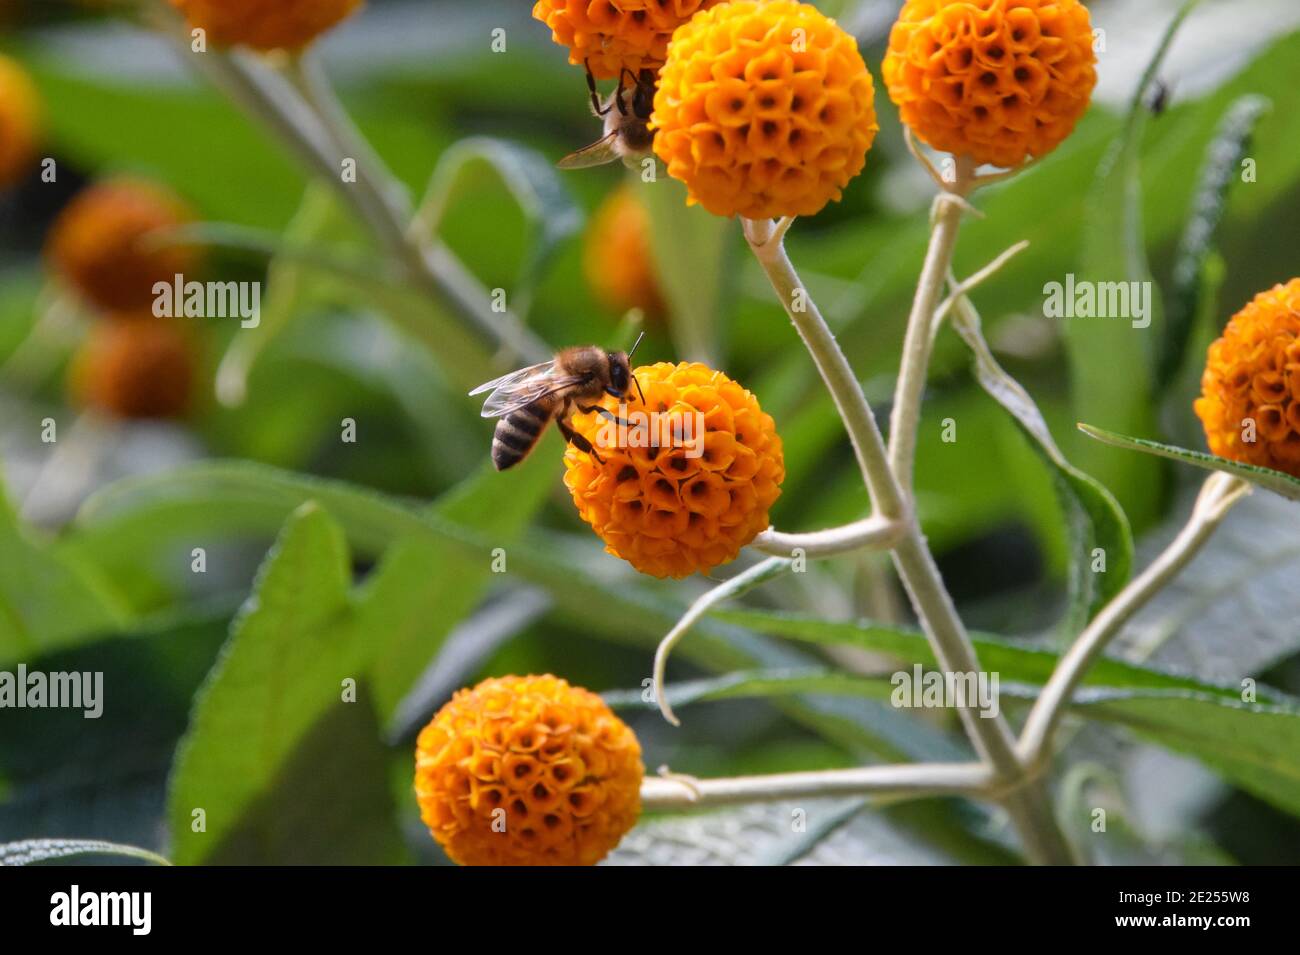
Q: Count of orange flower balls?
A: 11